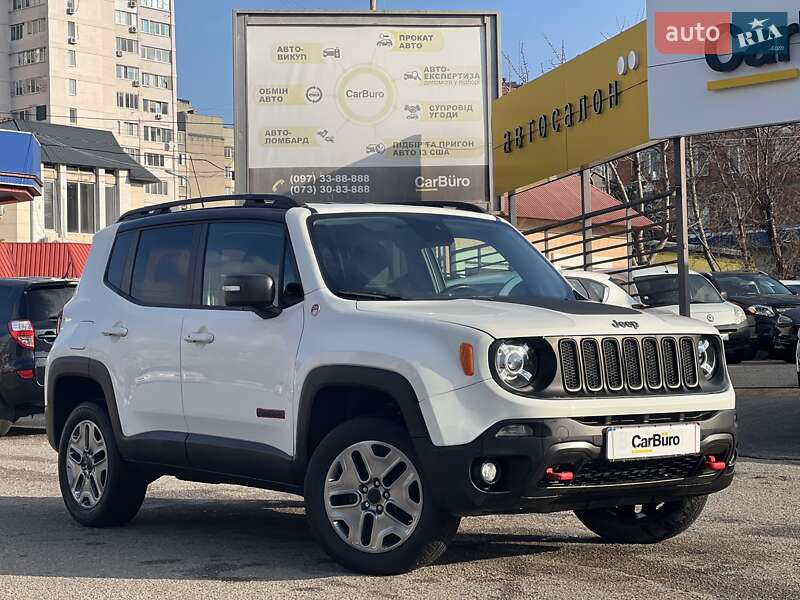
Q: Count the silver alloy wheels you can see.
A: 2